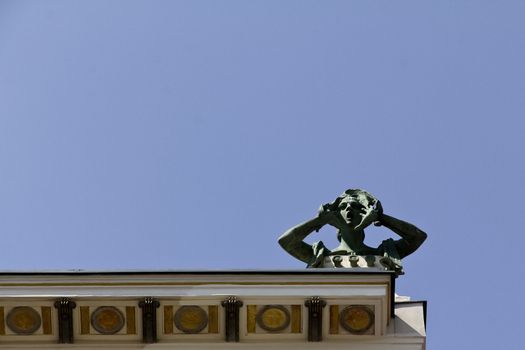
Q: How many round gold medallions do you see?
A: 5